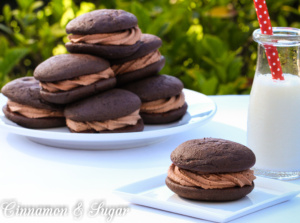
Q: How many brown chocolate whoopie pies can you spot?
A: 7